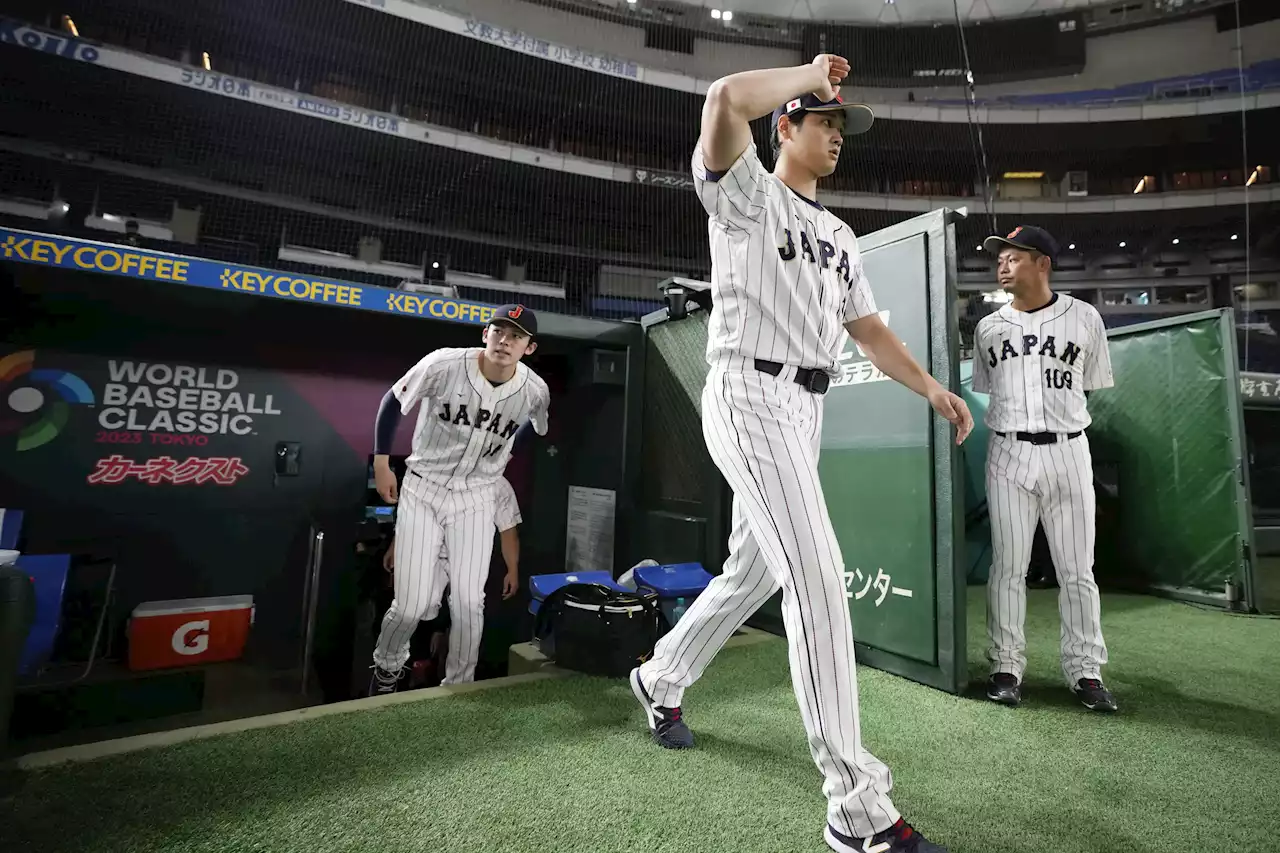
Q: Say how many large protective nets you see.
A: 1